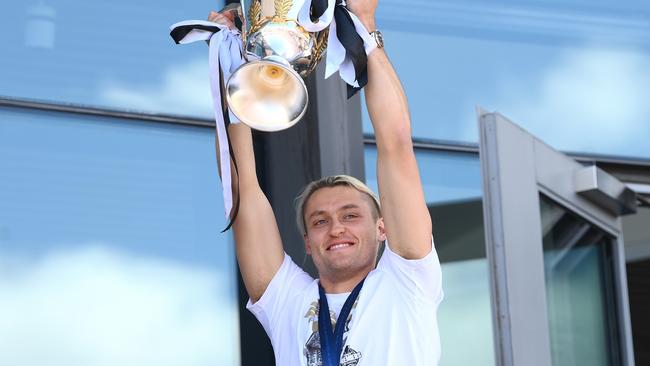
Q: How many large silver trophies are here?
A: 1